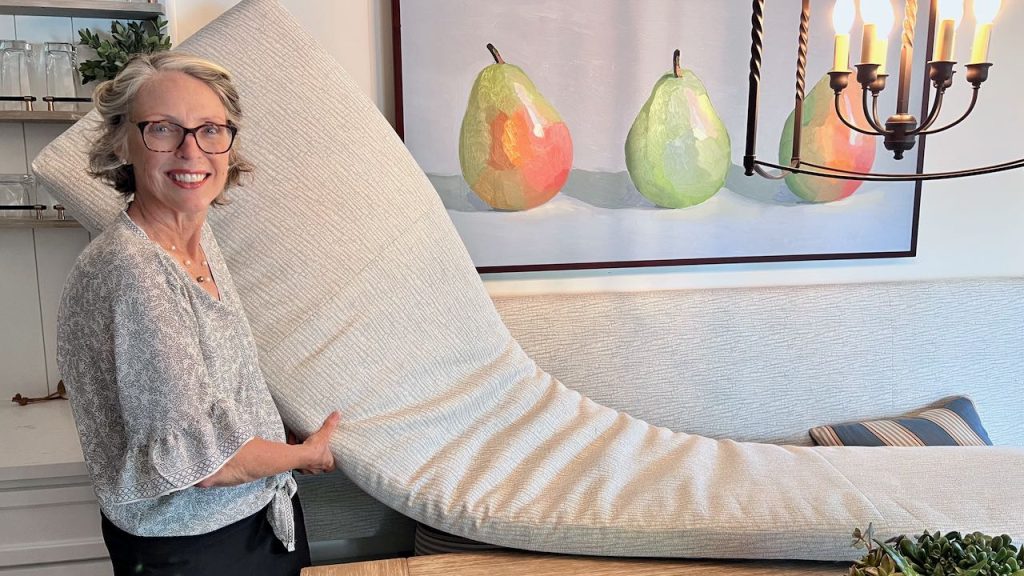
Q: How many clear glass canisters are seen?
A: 3